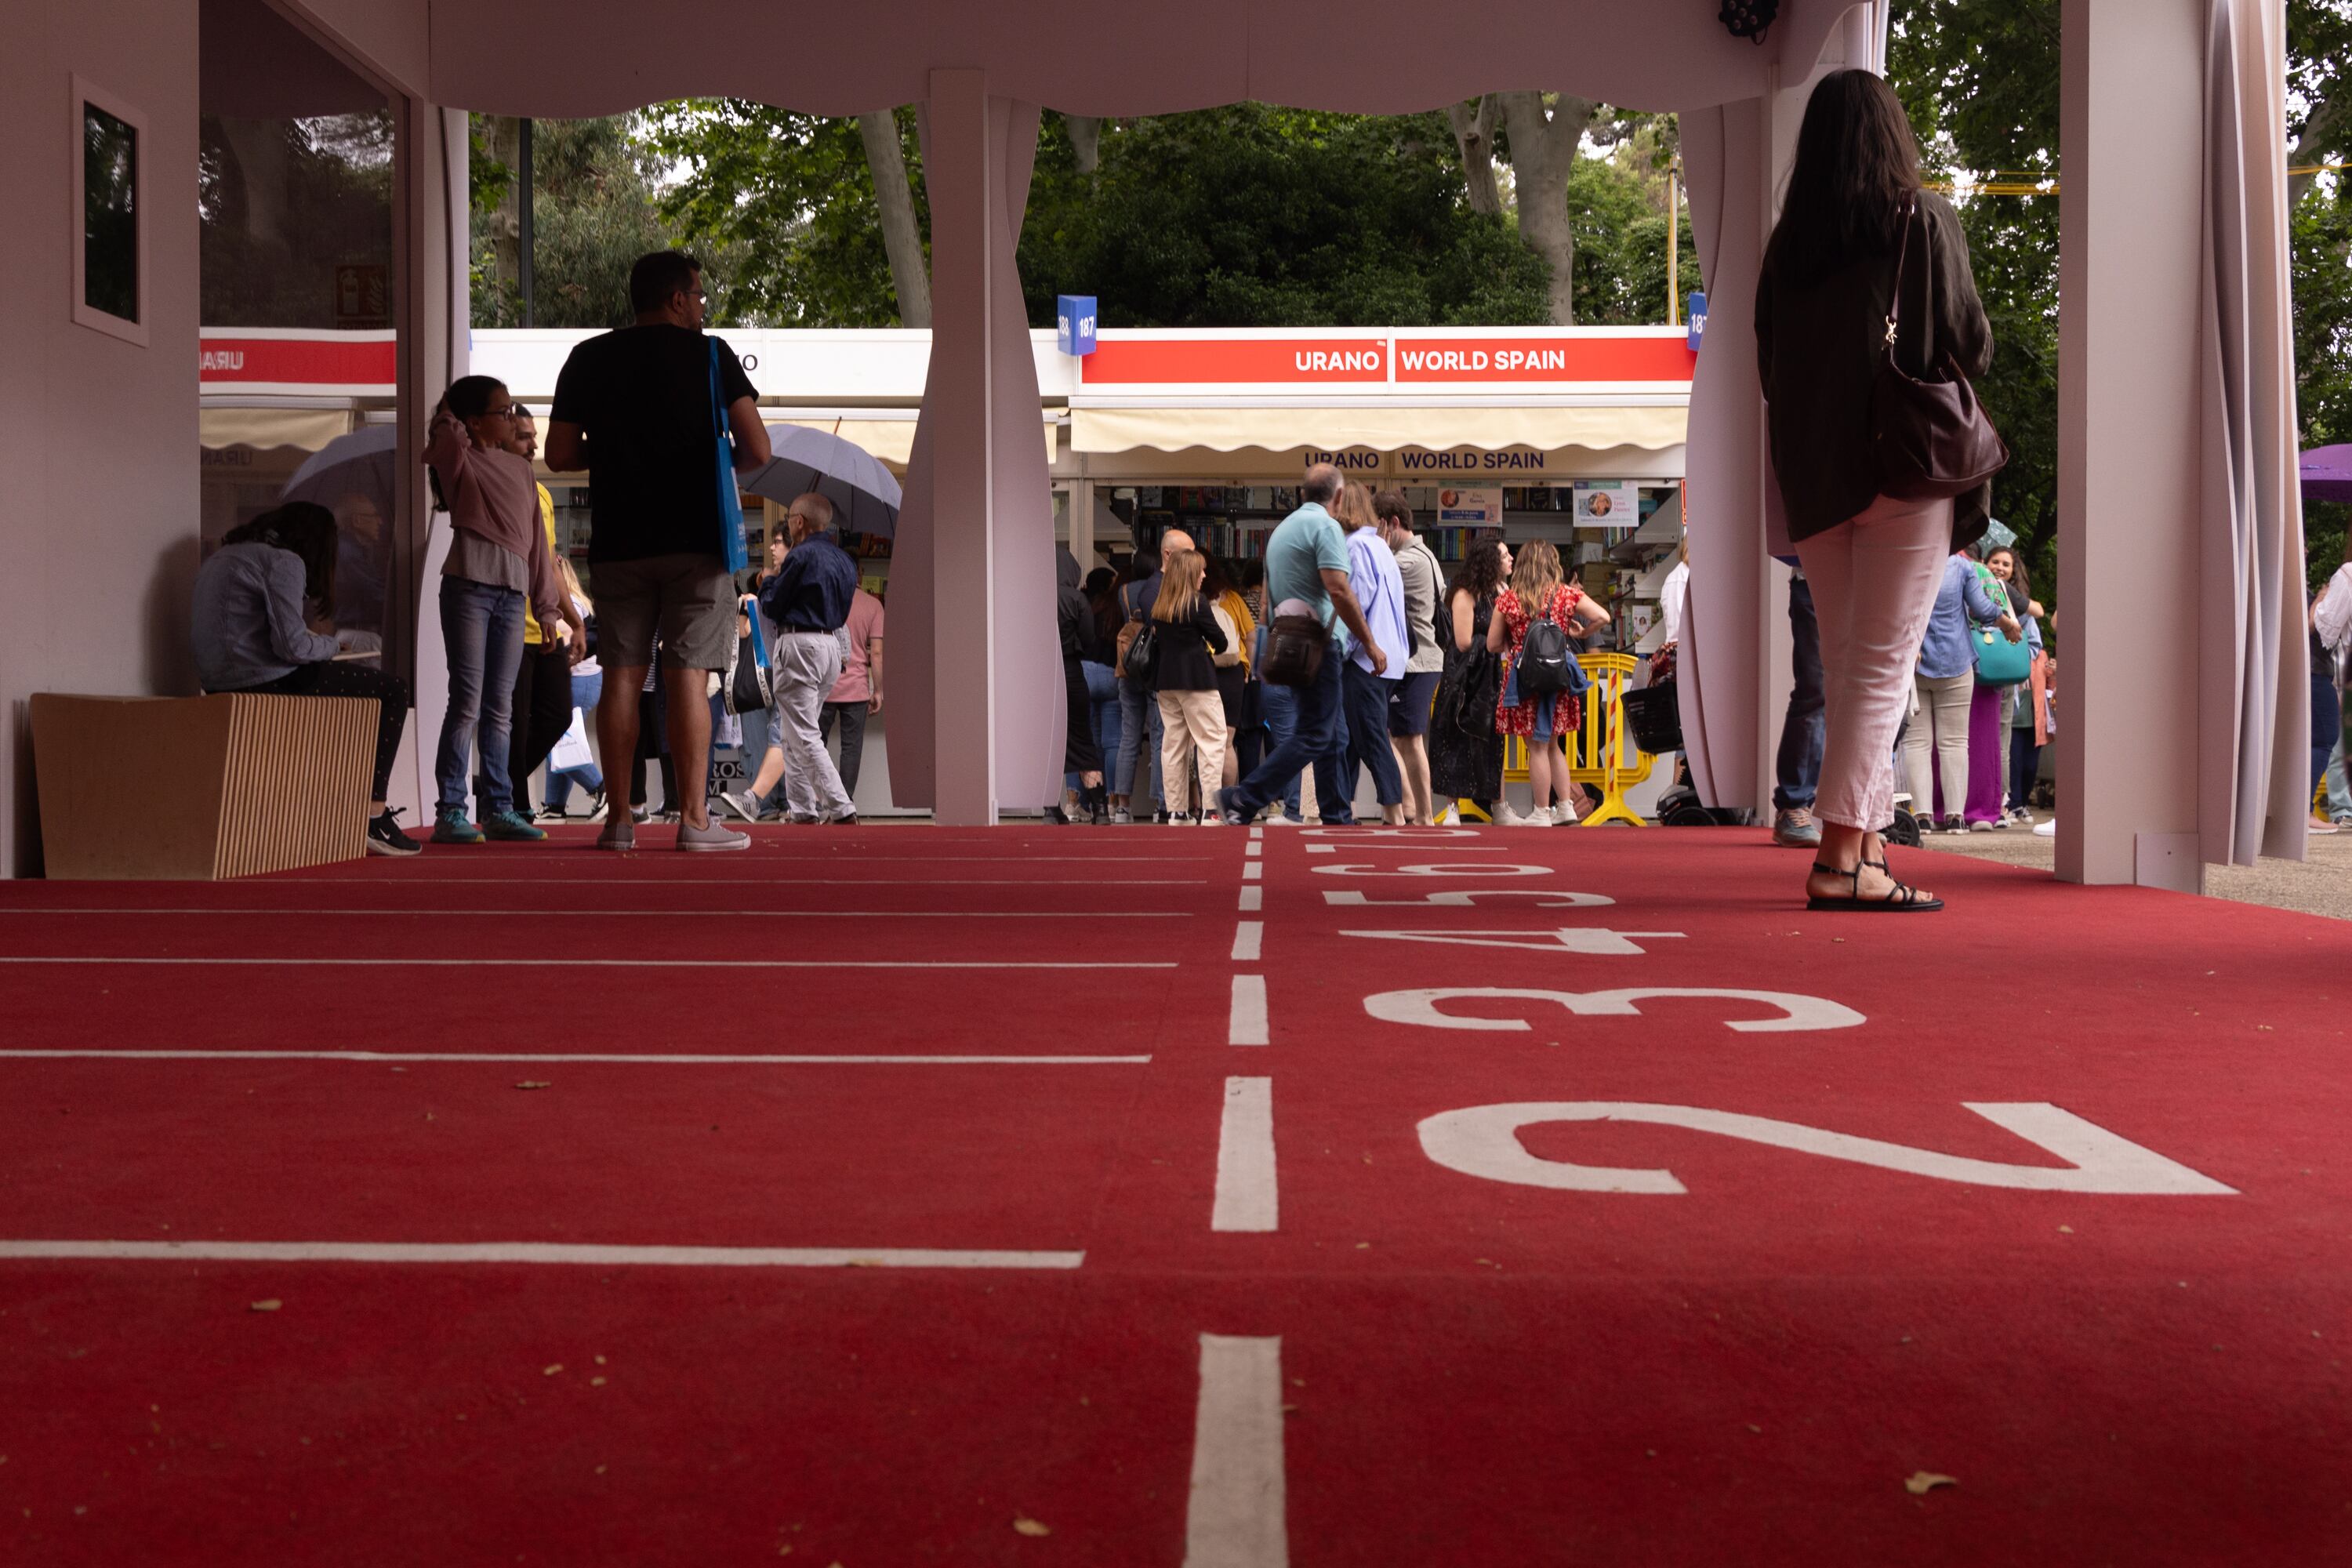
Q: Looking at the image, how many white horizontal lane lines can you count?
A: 7